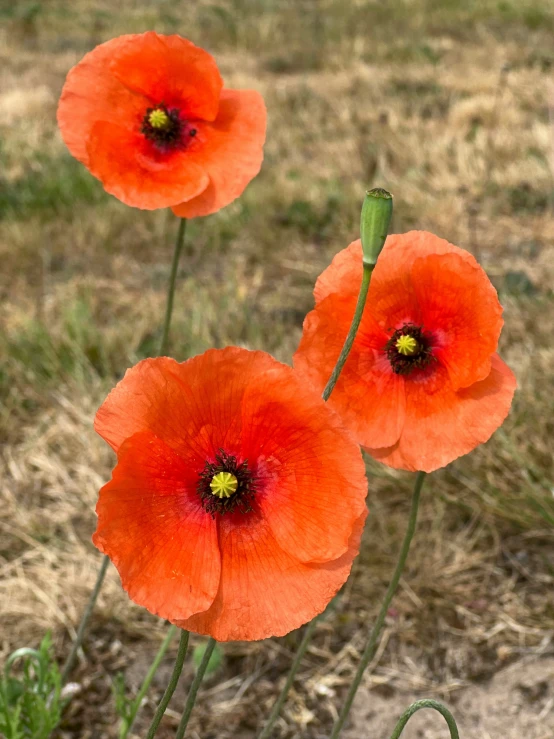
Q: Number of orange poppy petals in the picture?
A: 12